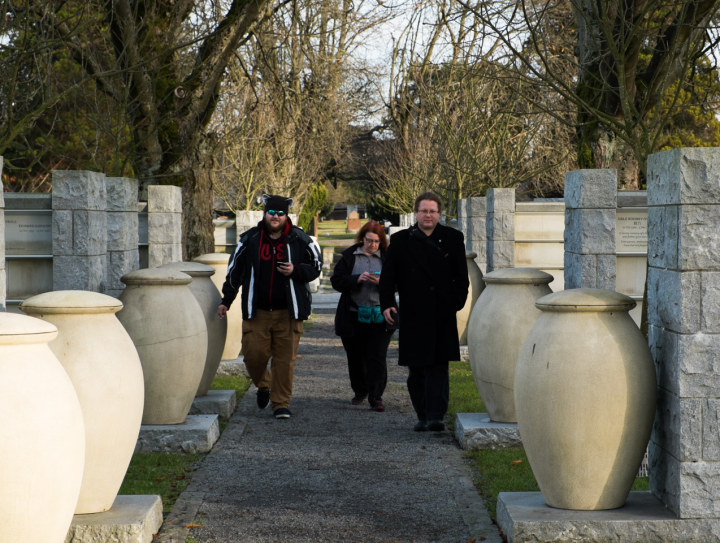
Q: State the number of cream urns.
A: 8